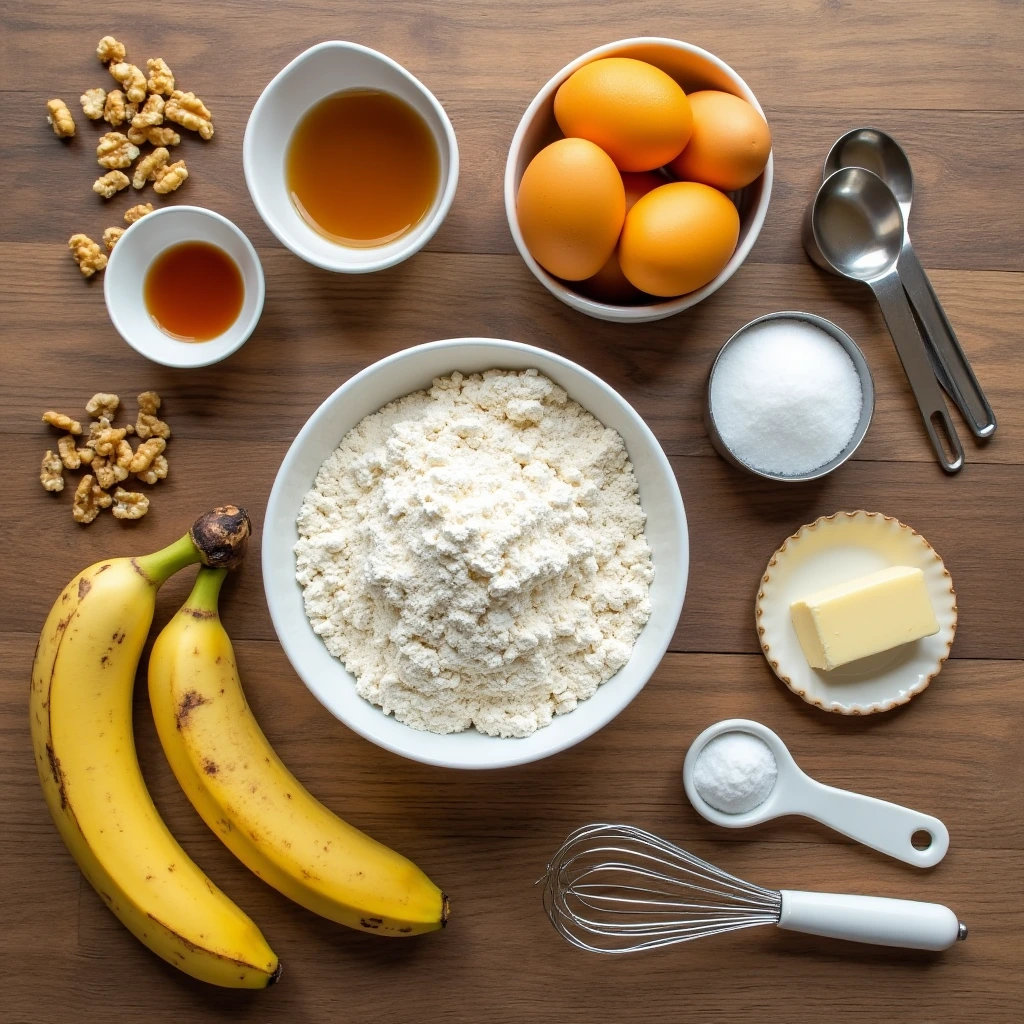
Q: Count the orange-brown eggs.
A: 5